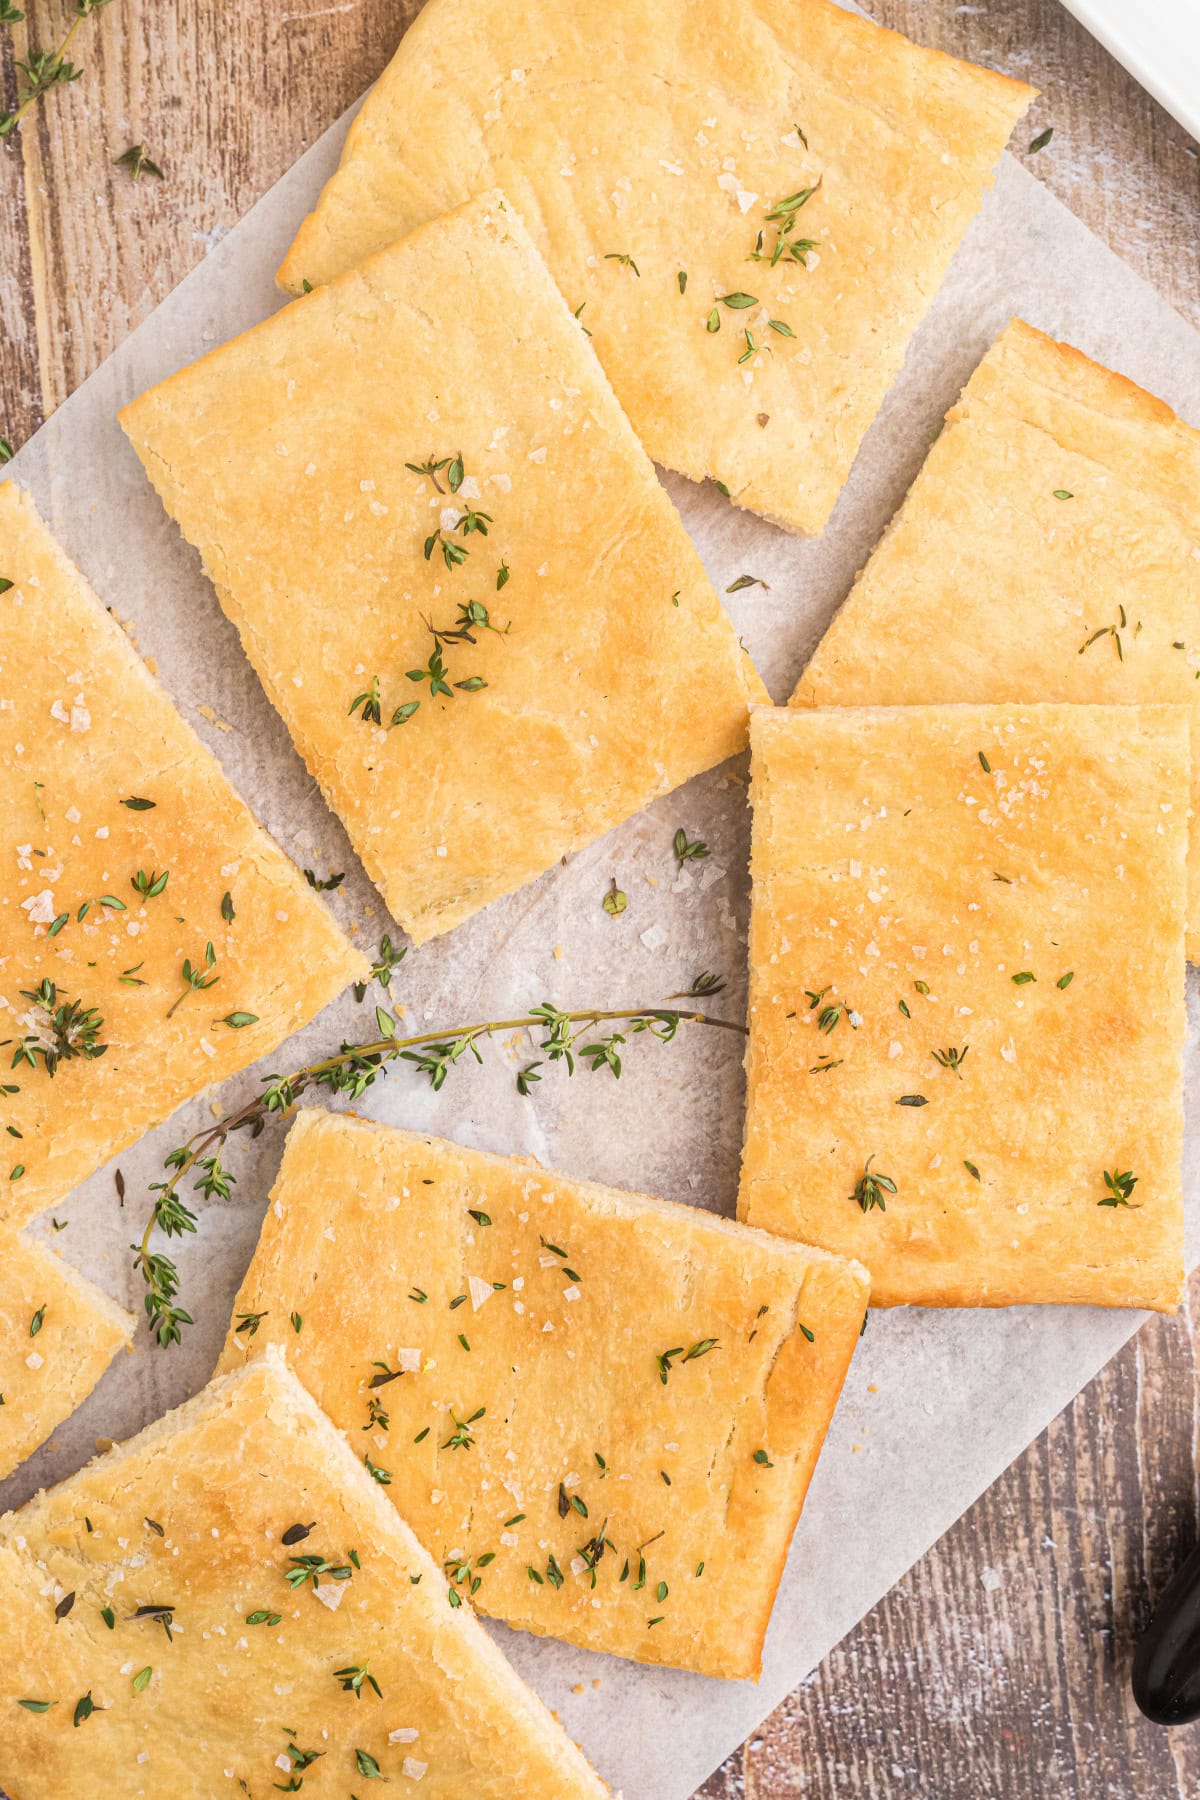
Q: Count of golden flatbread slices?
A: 8